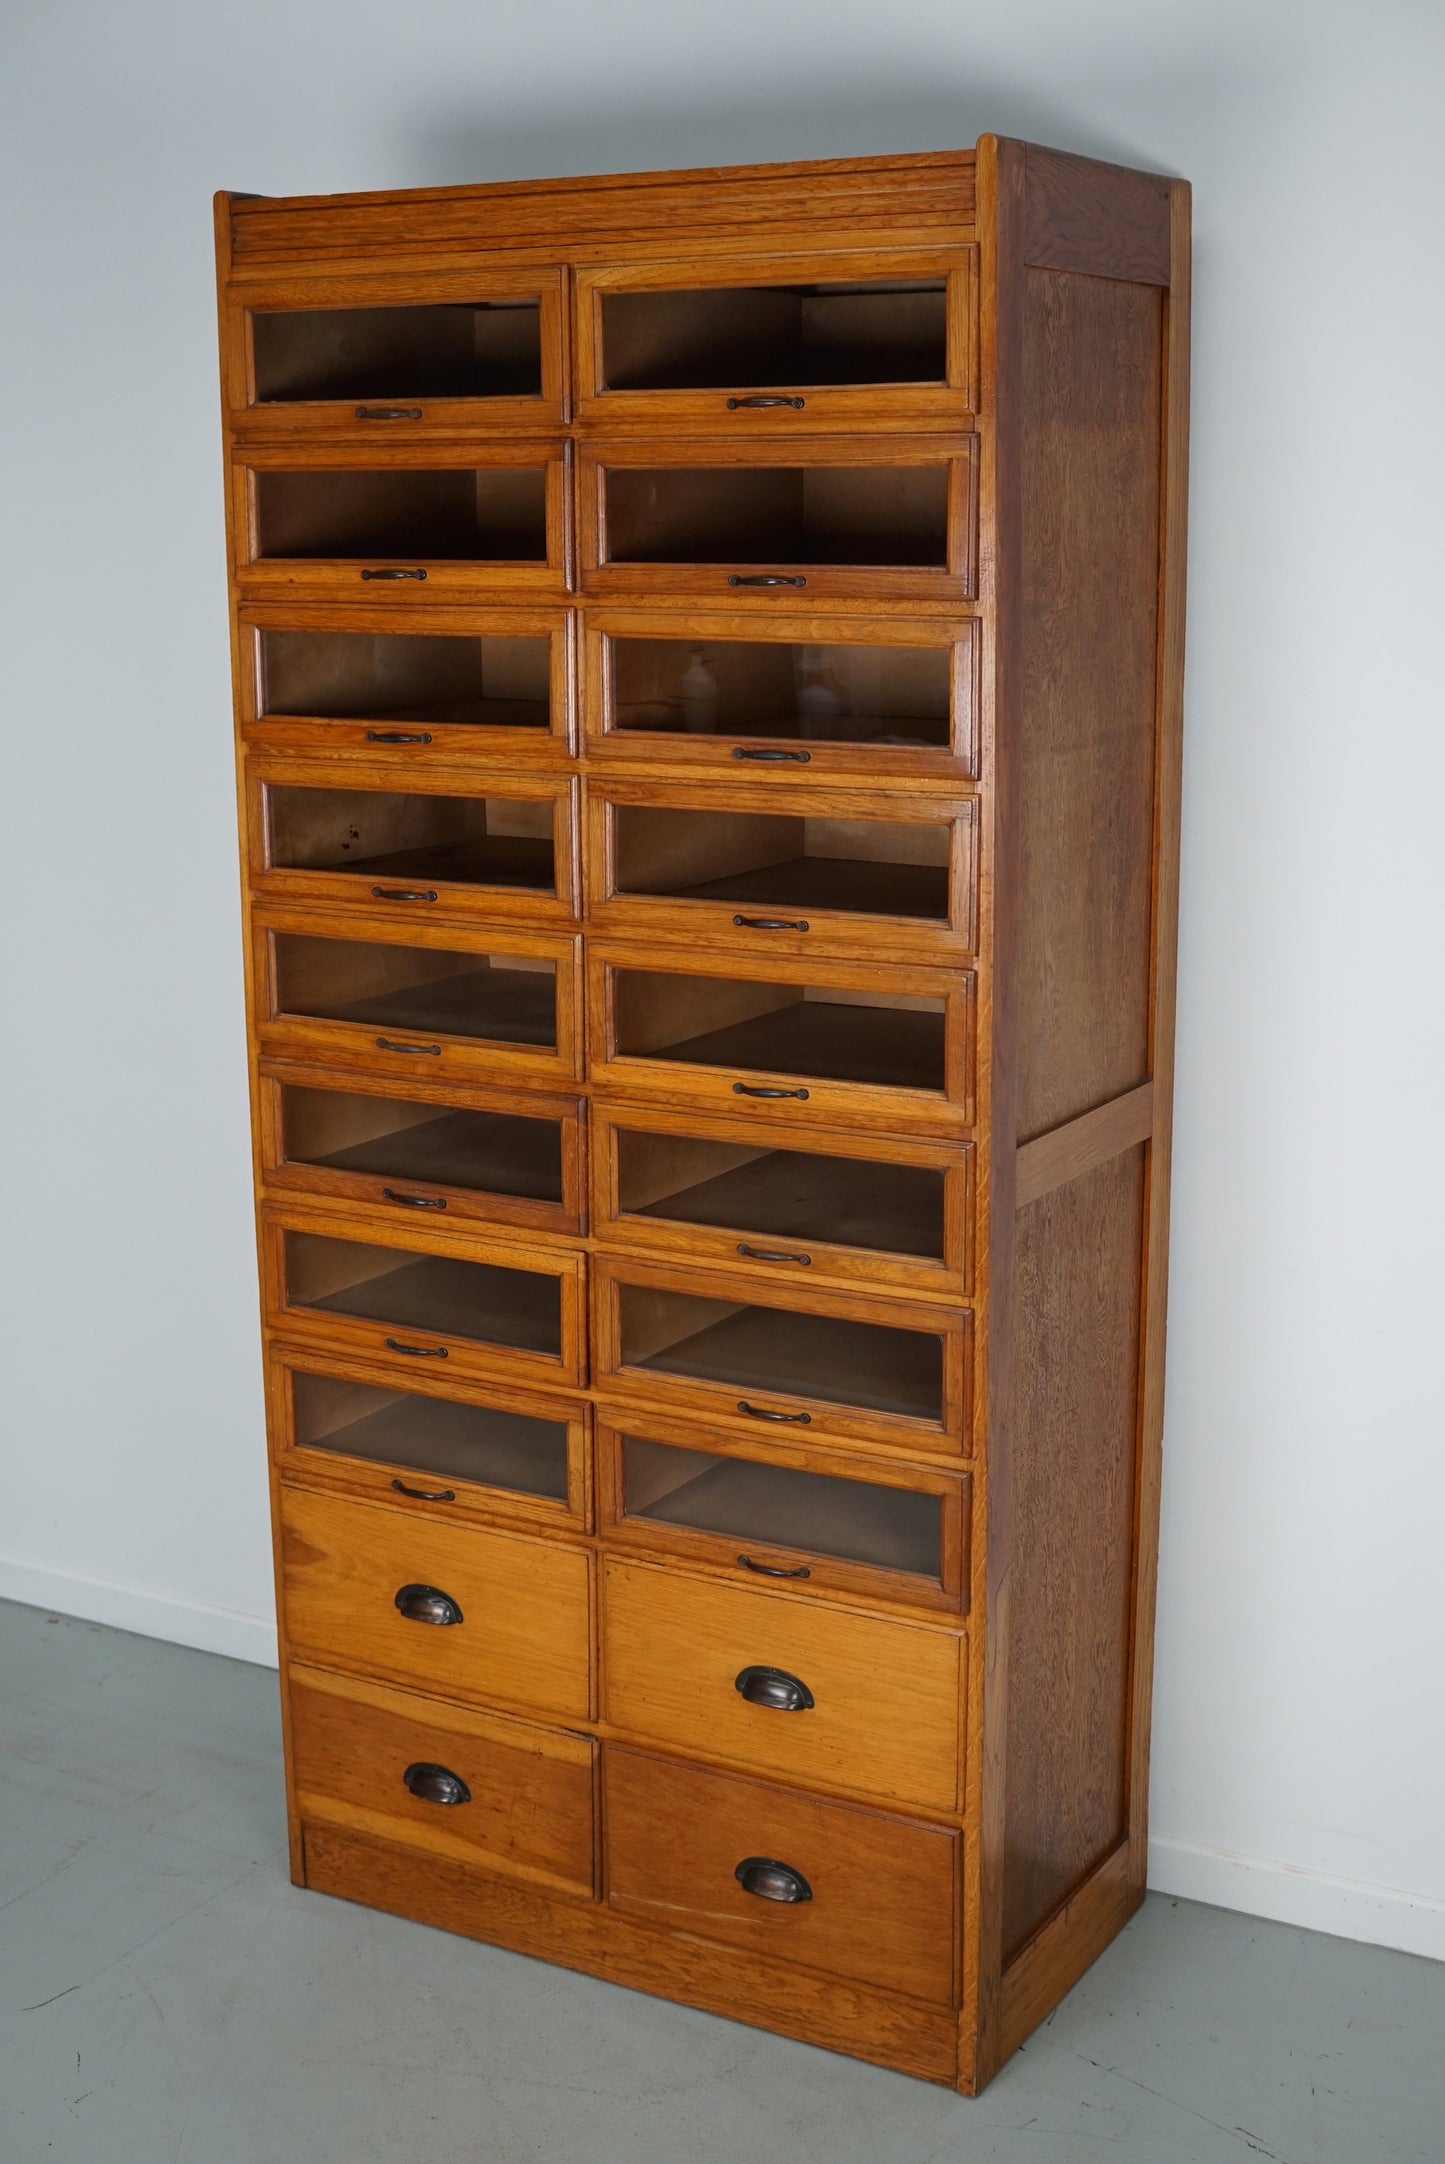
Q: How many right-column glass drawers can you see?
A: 8